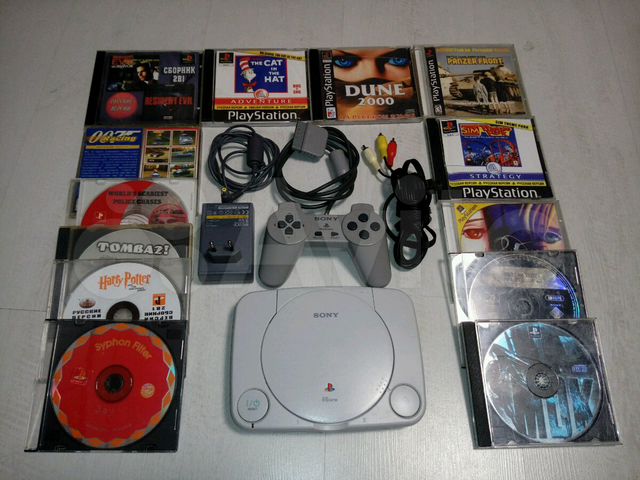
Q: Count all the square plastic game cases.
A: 13